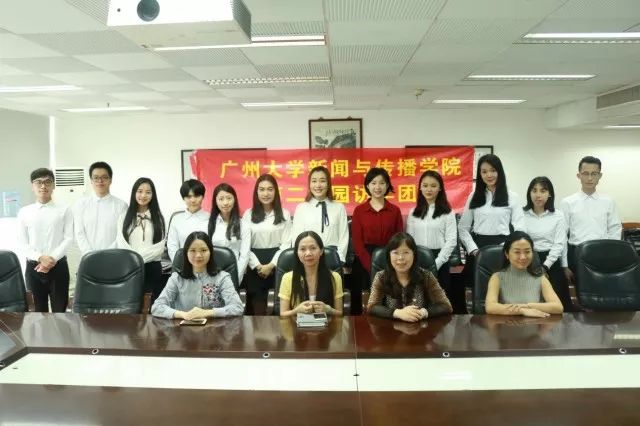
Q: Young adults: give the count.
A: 12